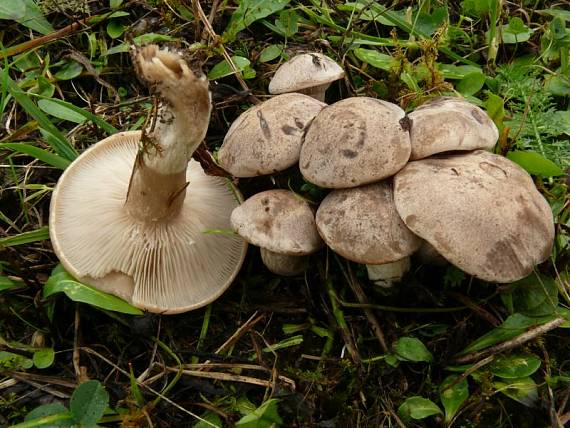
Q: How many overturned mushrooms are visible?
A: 1